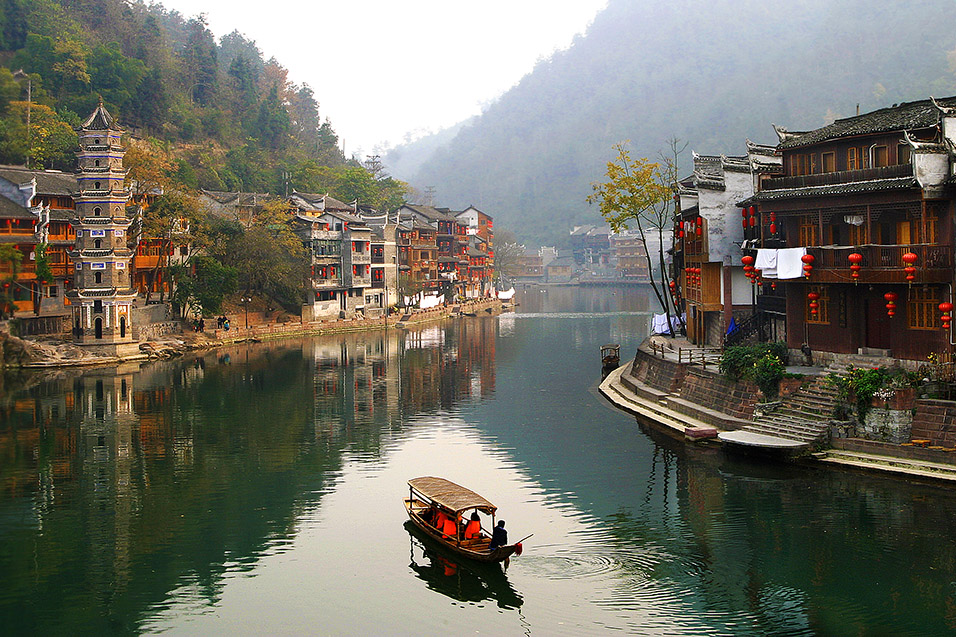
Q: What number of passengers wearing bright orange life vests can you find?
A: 3